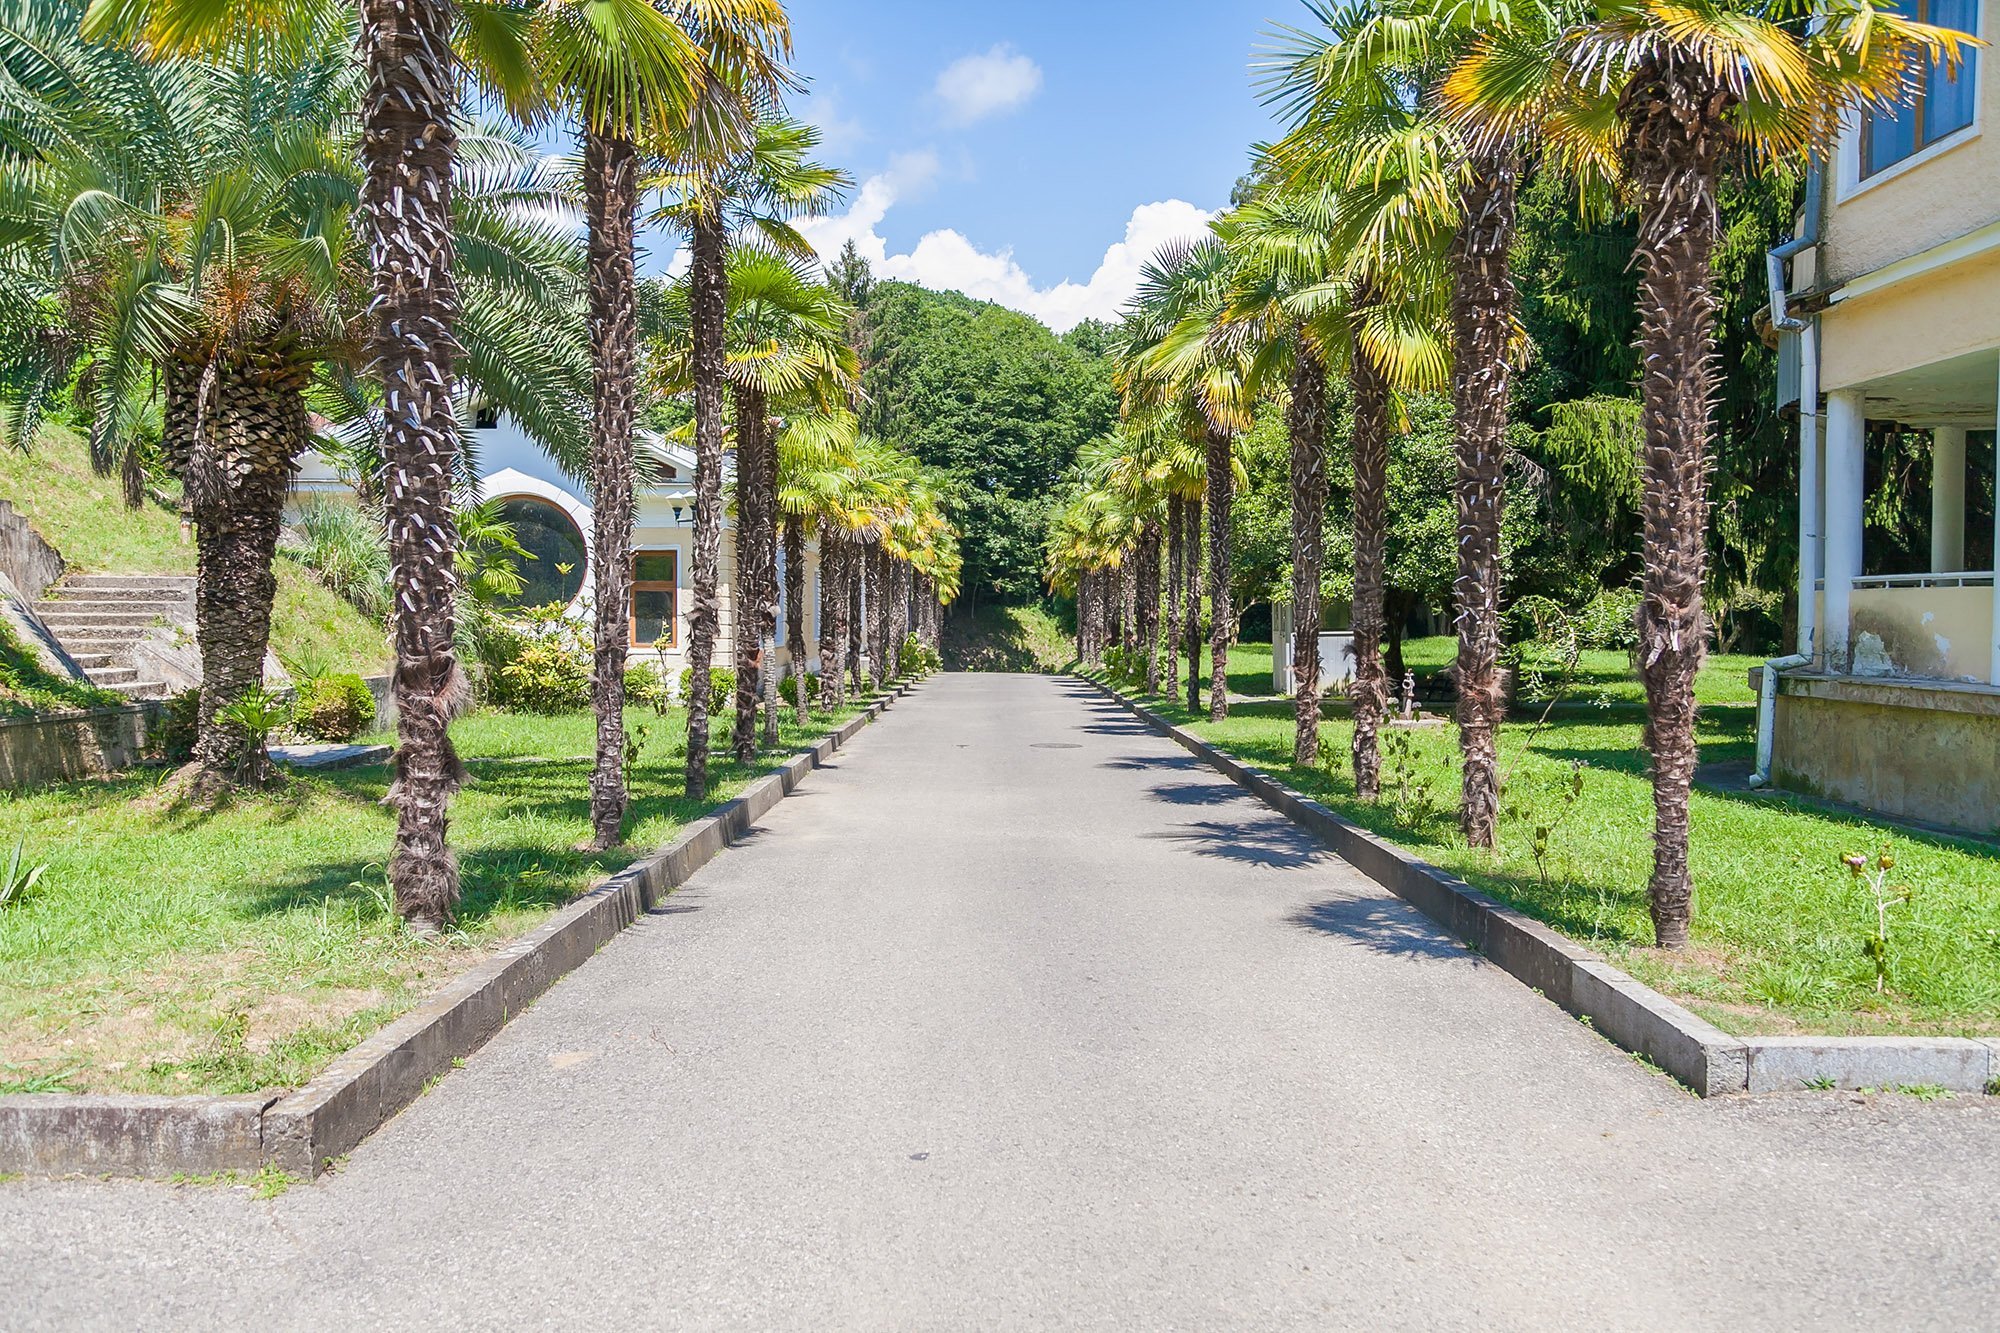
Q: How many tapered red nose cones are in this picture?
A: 0